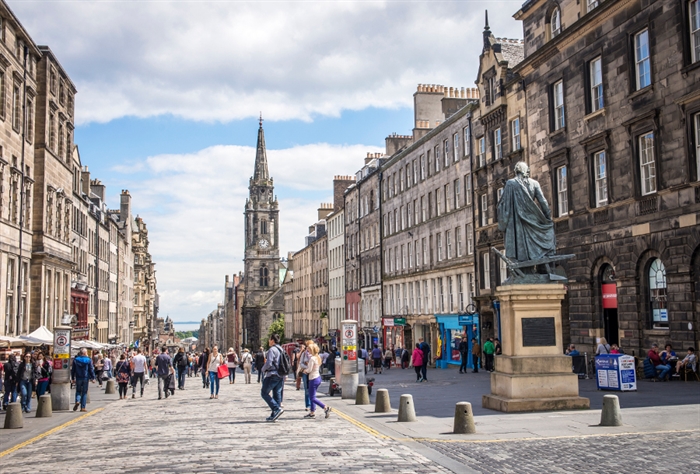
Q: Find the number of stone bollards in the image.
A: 8